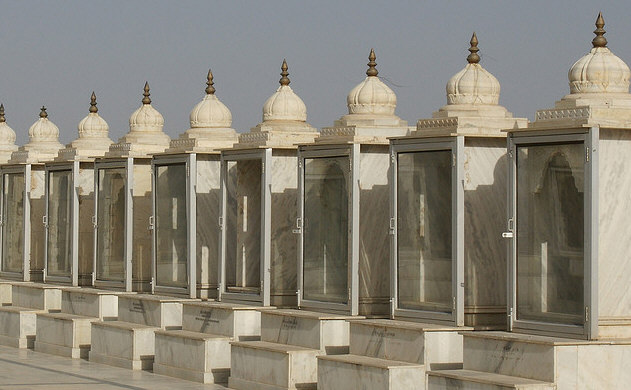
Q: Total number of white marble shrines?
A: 9